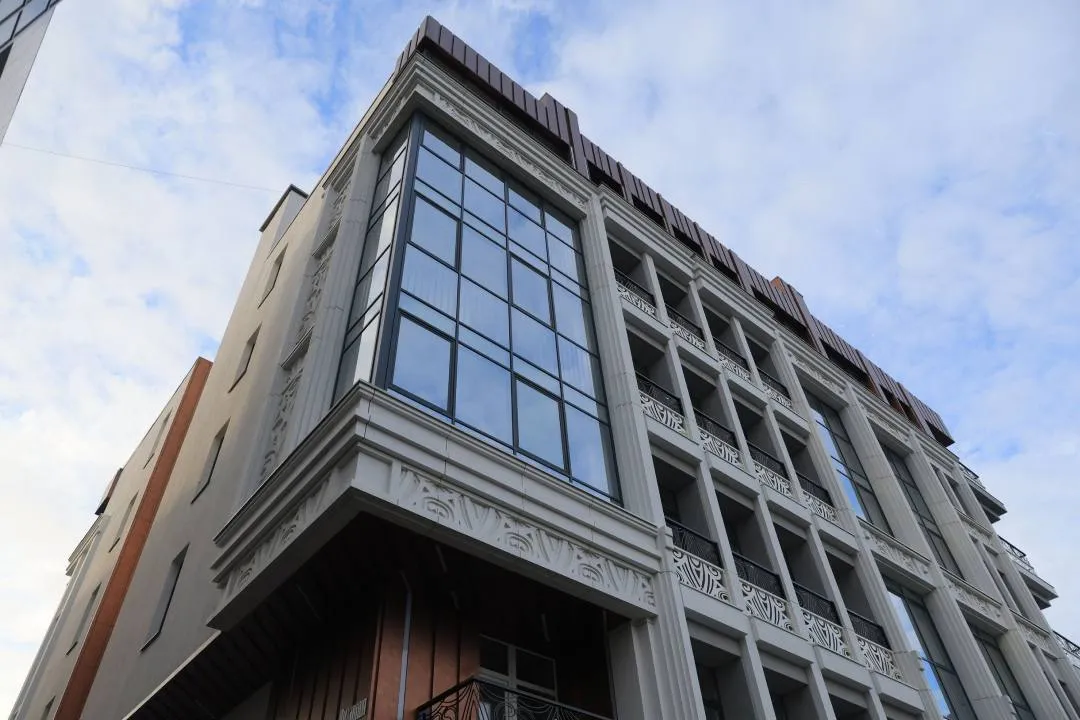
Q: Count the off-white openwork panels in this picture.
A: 12